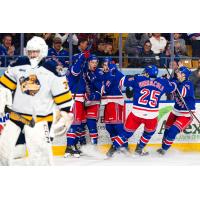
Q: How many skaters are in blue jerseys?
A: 5